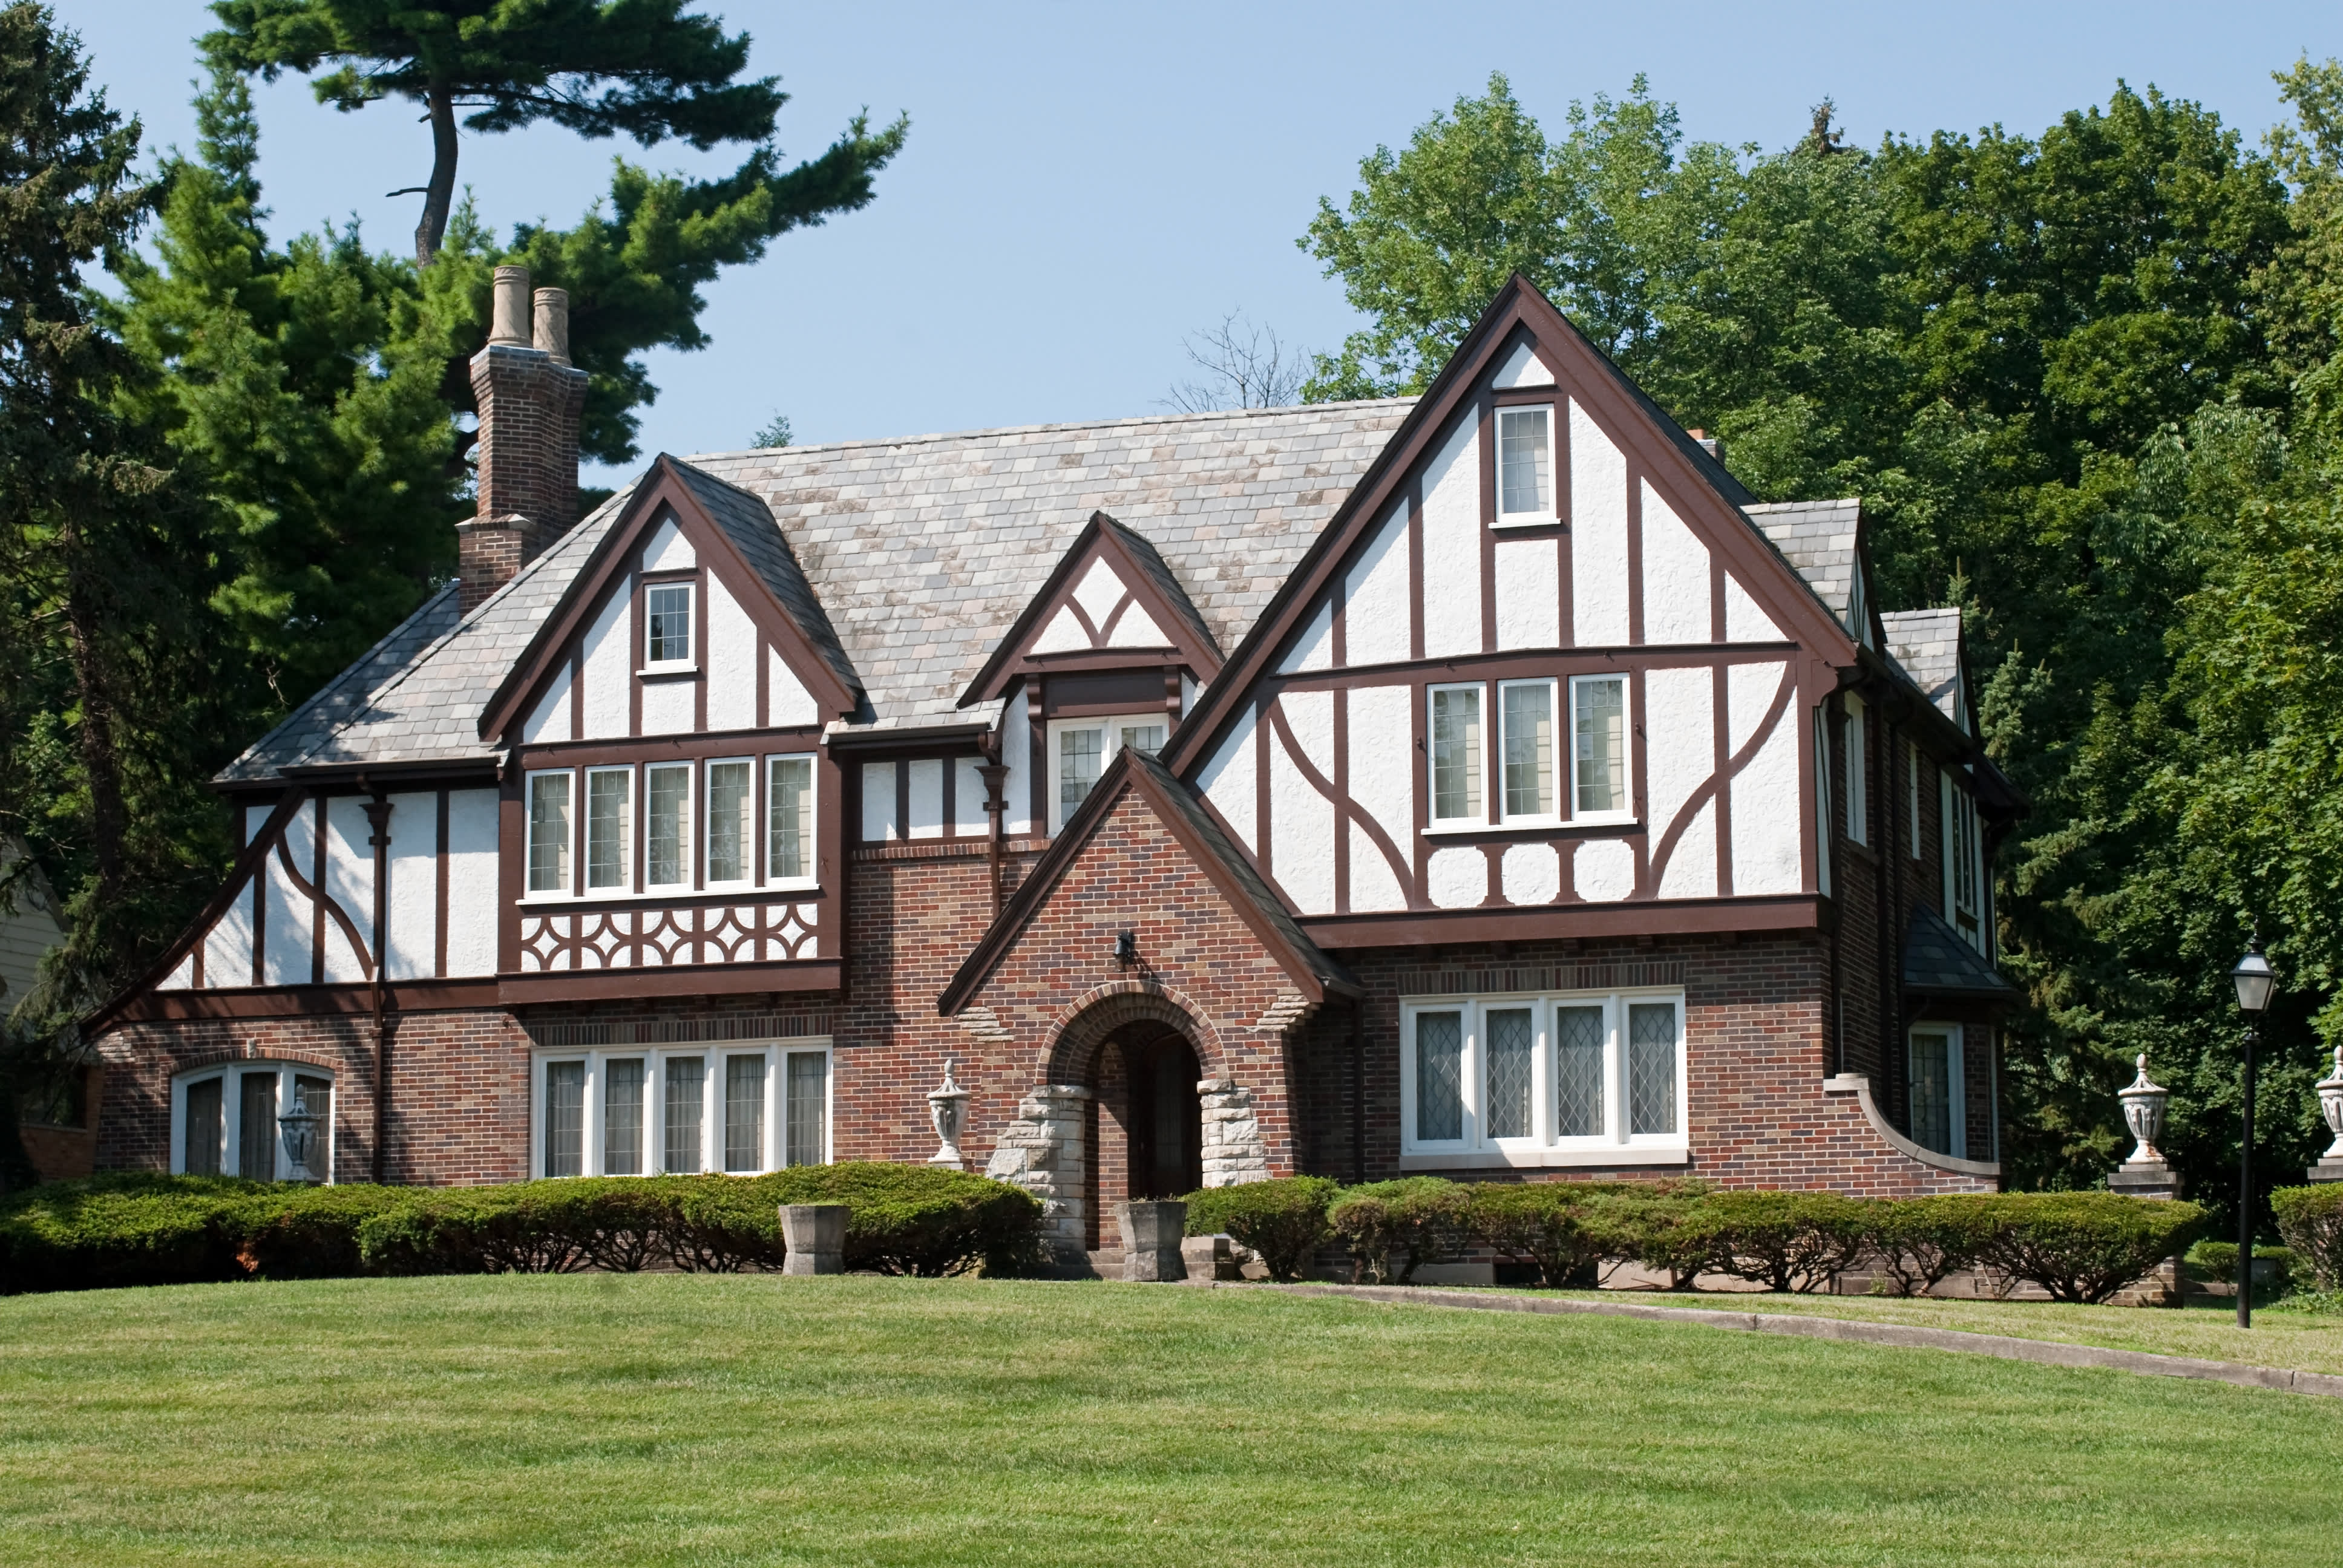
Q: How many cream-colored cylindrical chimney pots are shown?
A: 2